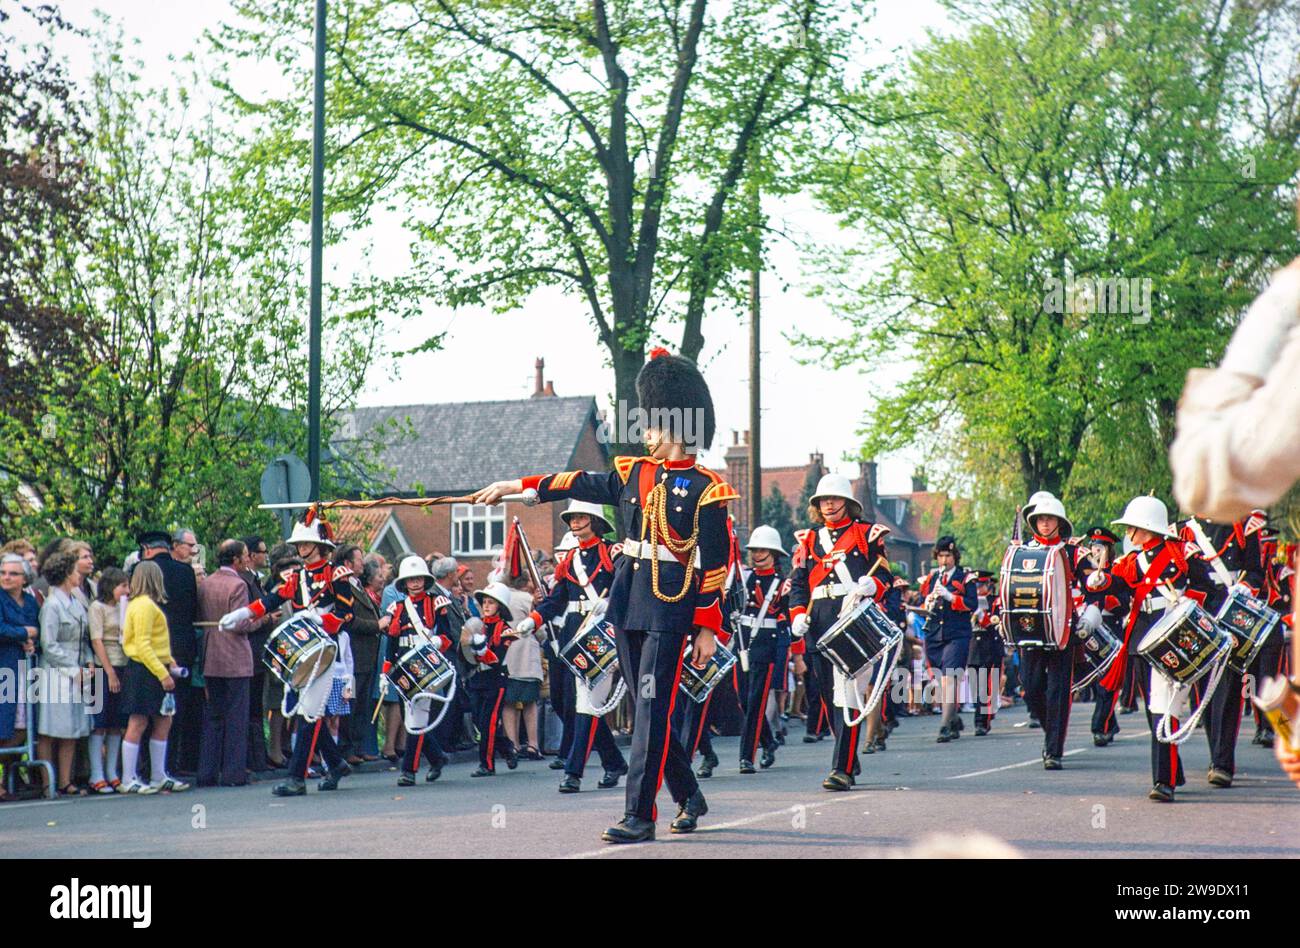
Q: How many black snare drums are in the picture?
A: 8